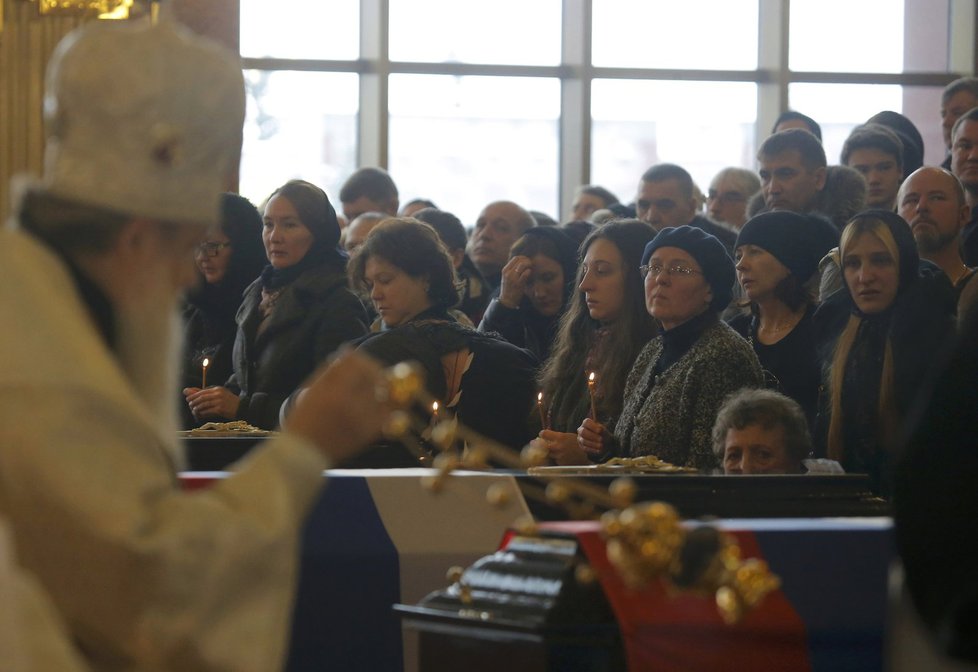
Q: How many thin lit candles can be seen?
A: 4